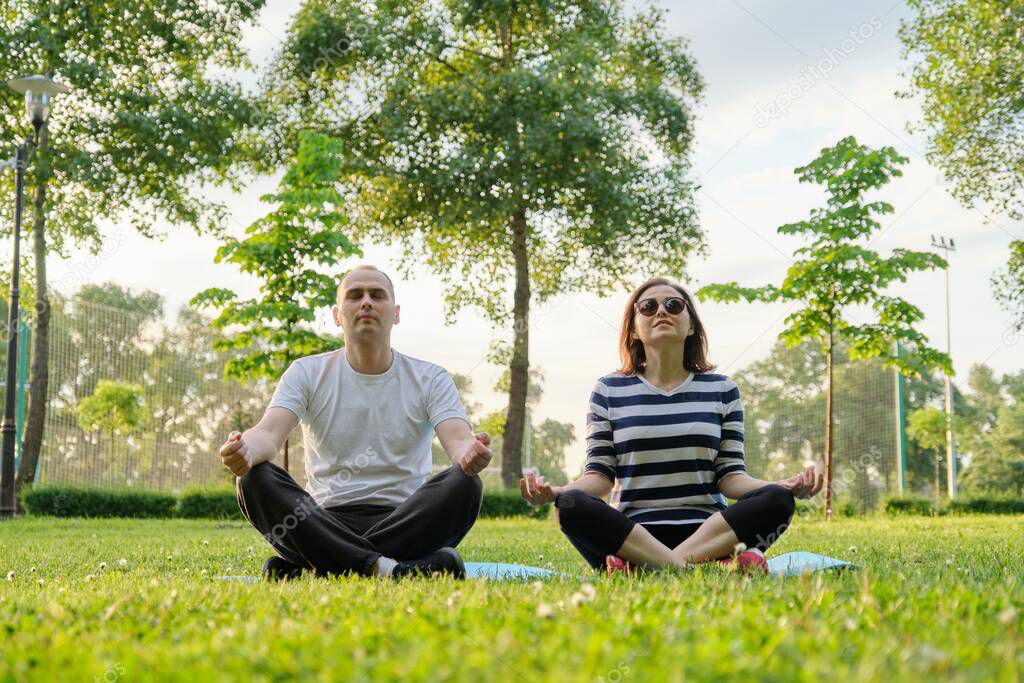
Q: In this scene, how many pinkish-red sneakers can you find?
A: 2